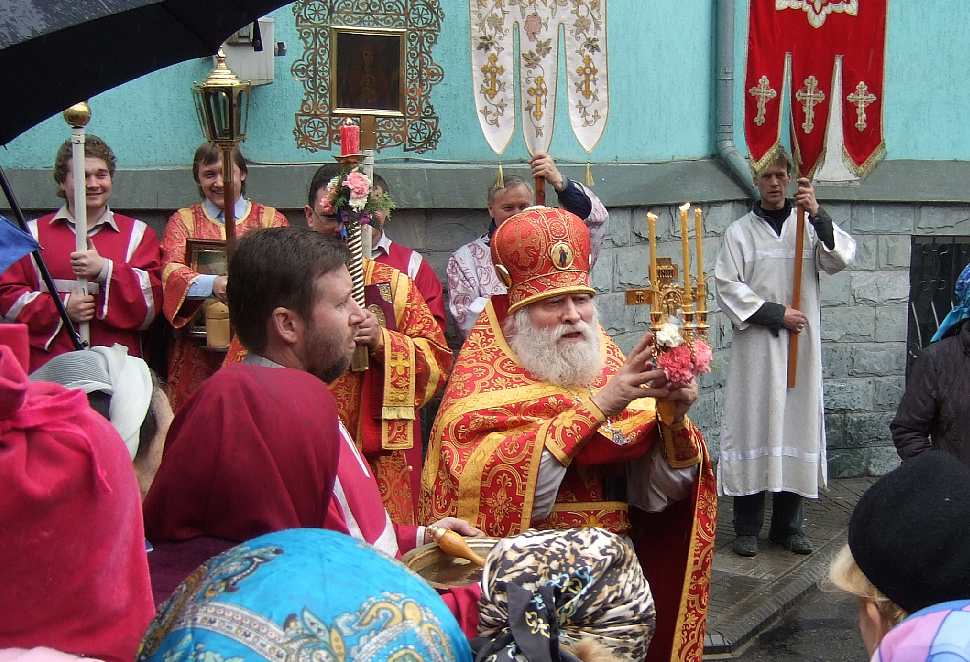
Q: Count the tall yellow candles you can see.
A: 3